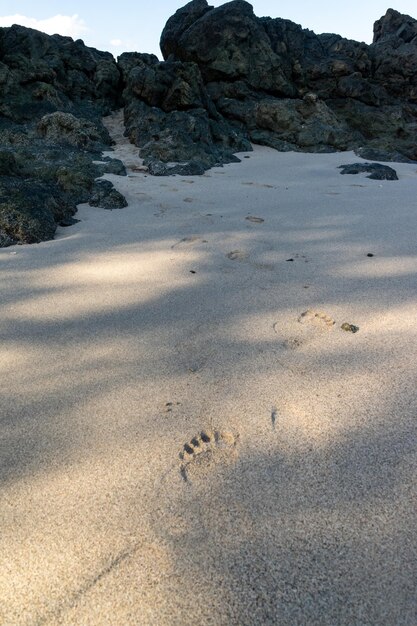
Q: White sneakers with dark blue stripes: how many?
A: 0